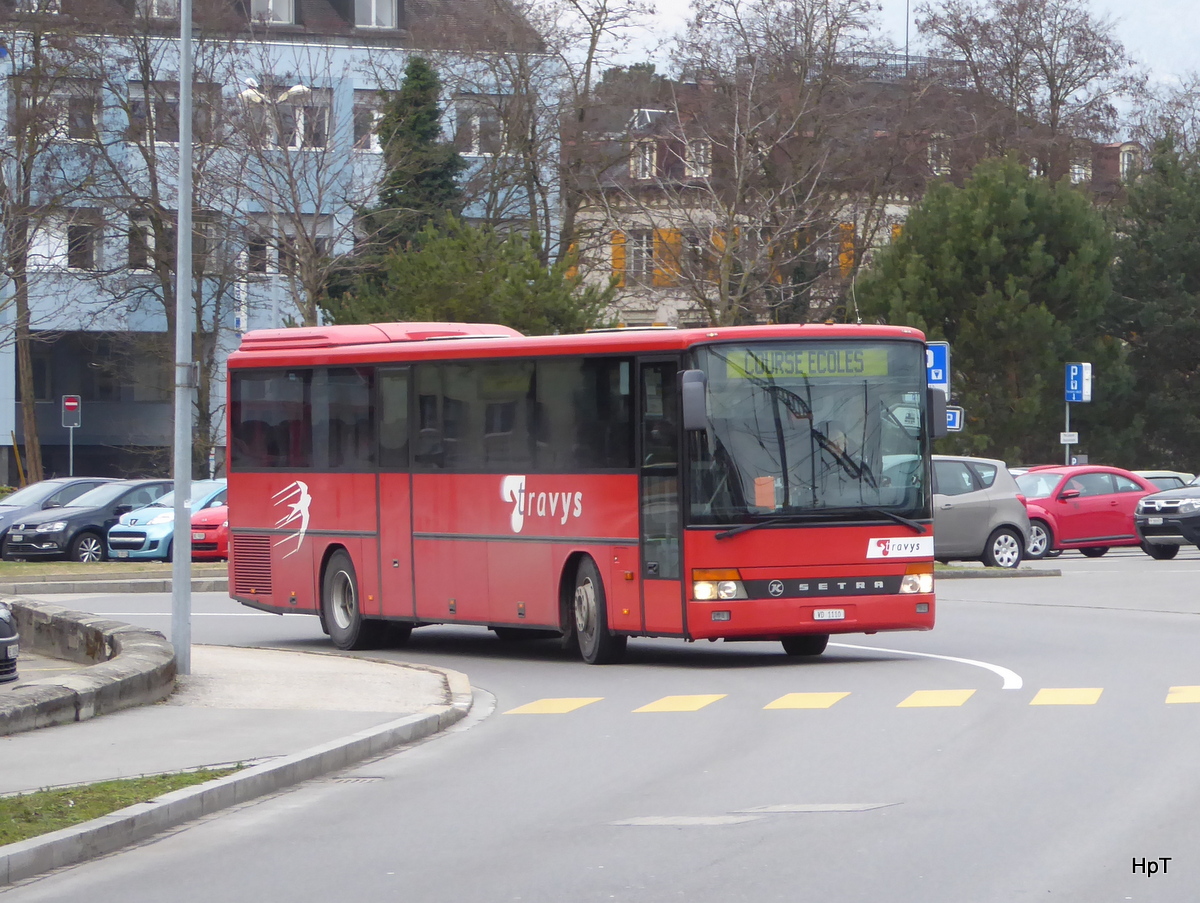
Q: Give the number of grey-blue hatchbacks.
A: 1